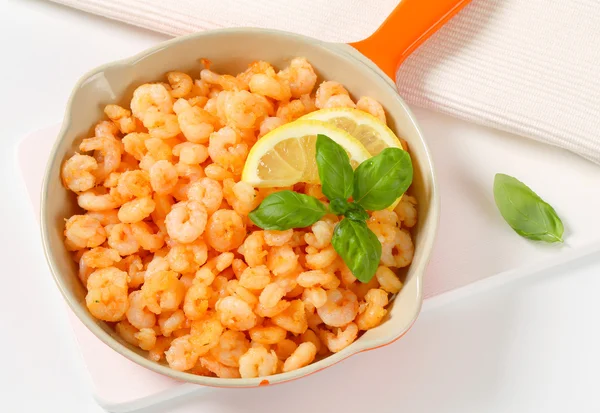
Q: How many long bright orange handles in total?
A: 1